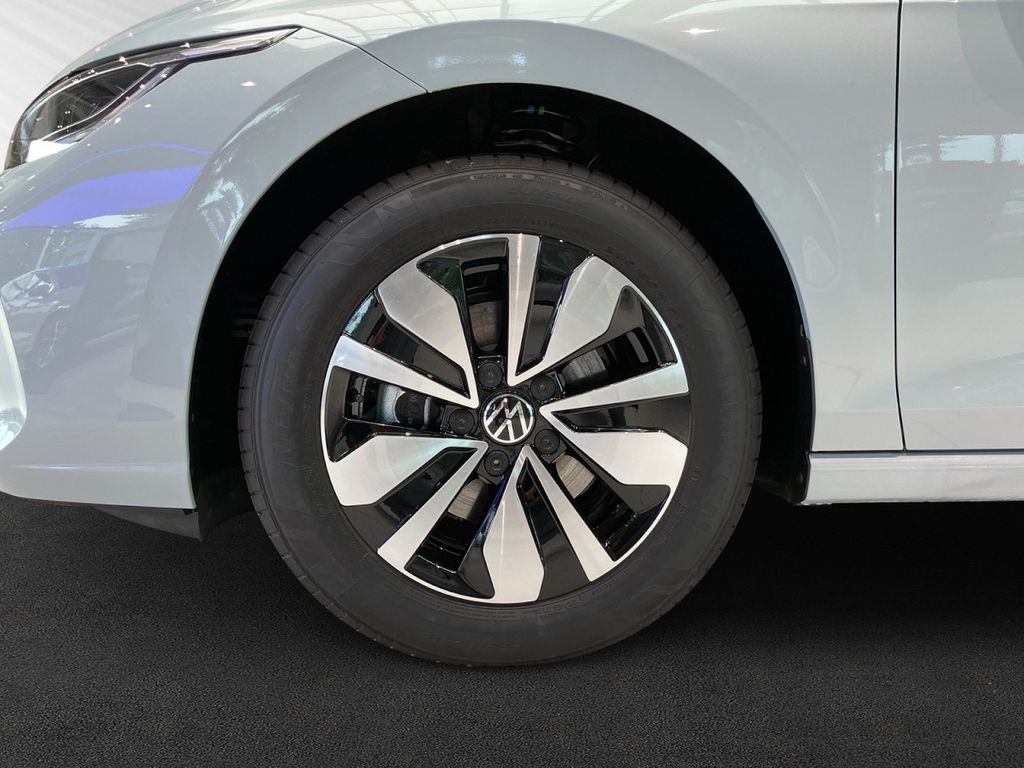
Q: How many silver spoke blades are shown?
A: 10